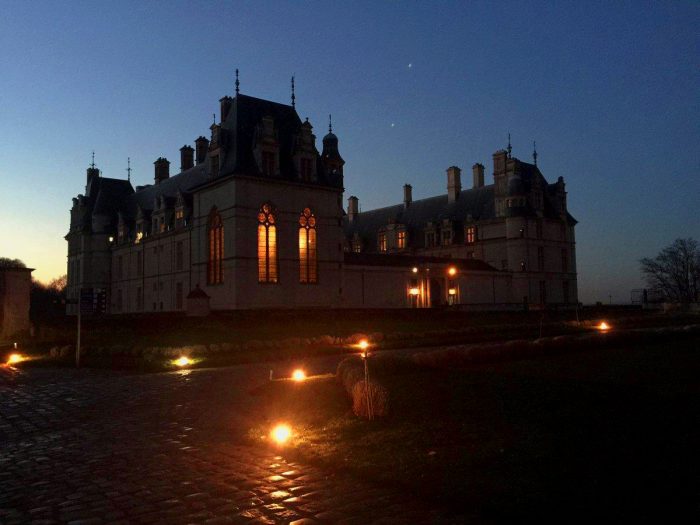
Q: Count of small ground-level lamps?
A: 6